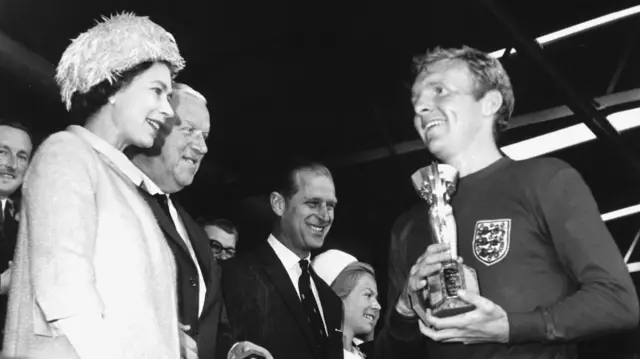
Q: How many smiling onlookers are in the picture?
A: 5